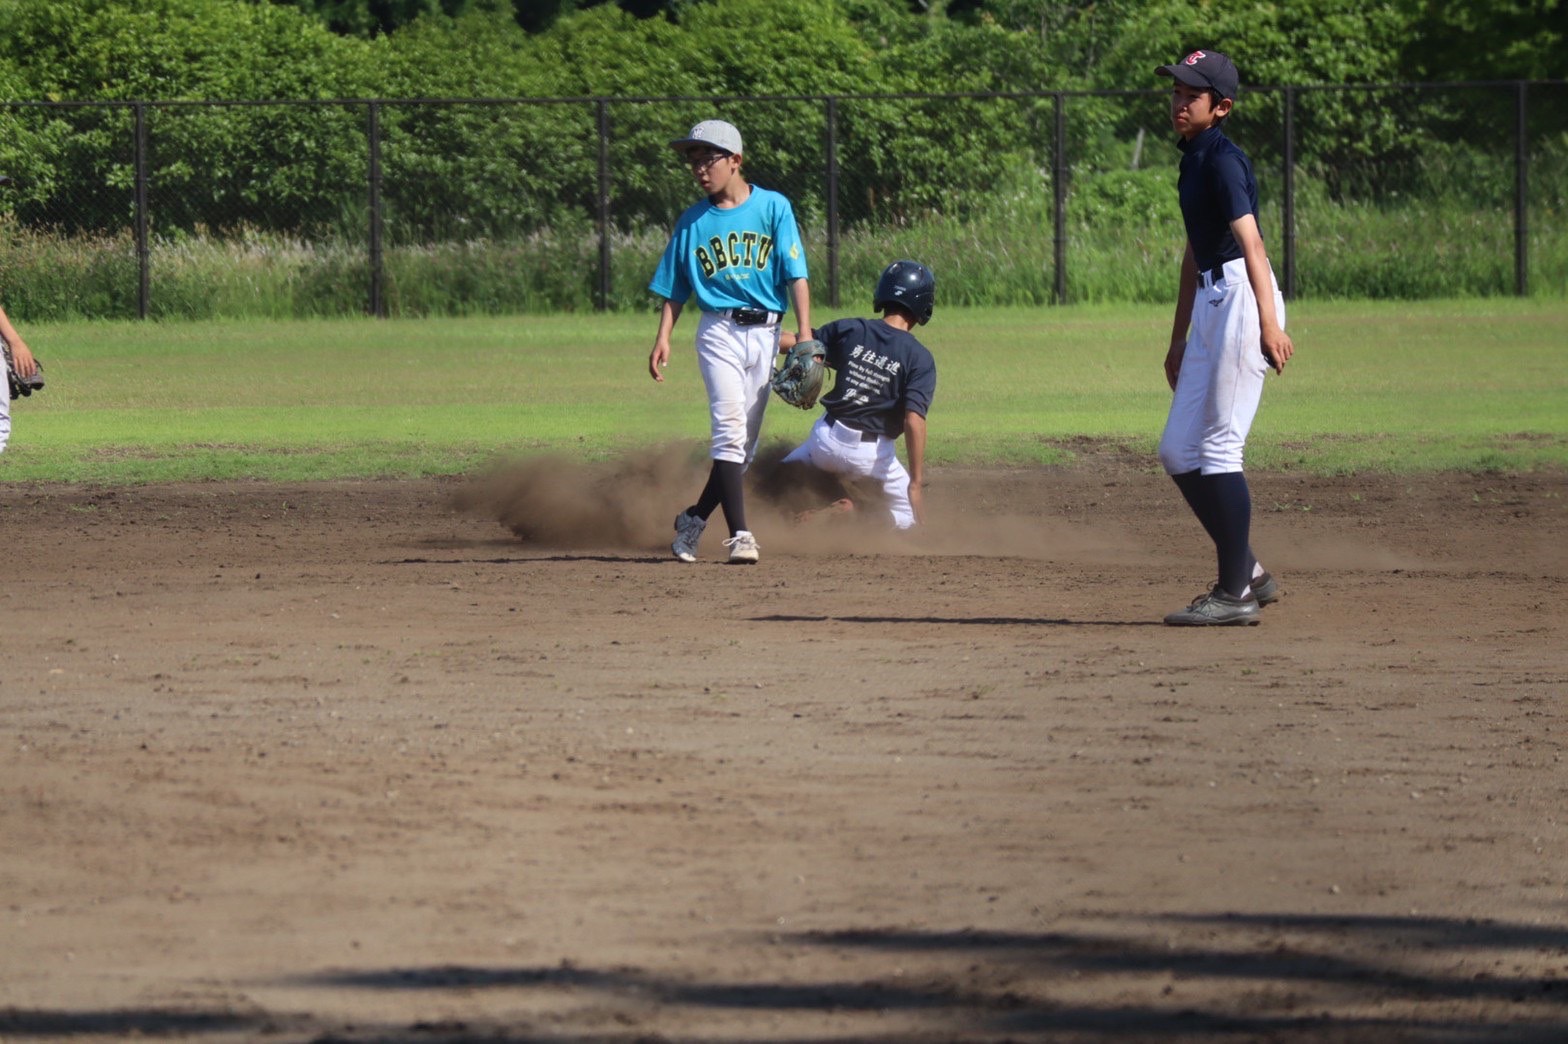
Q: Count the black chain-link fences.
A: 1